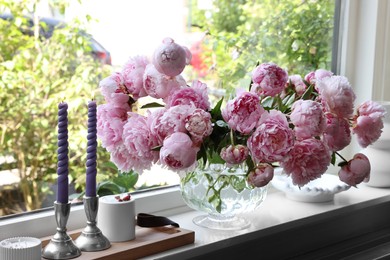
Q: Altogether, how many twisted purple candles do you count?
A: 2